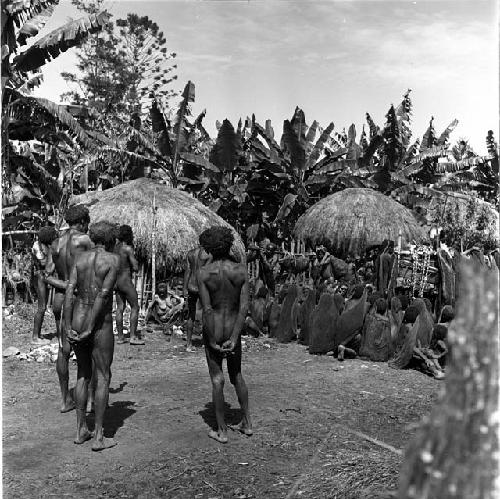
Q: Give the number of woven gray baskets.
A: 0